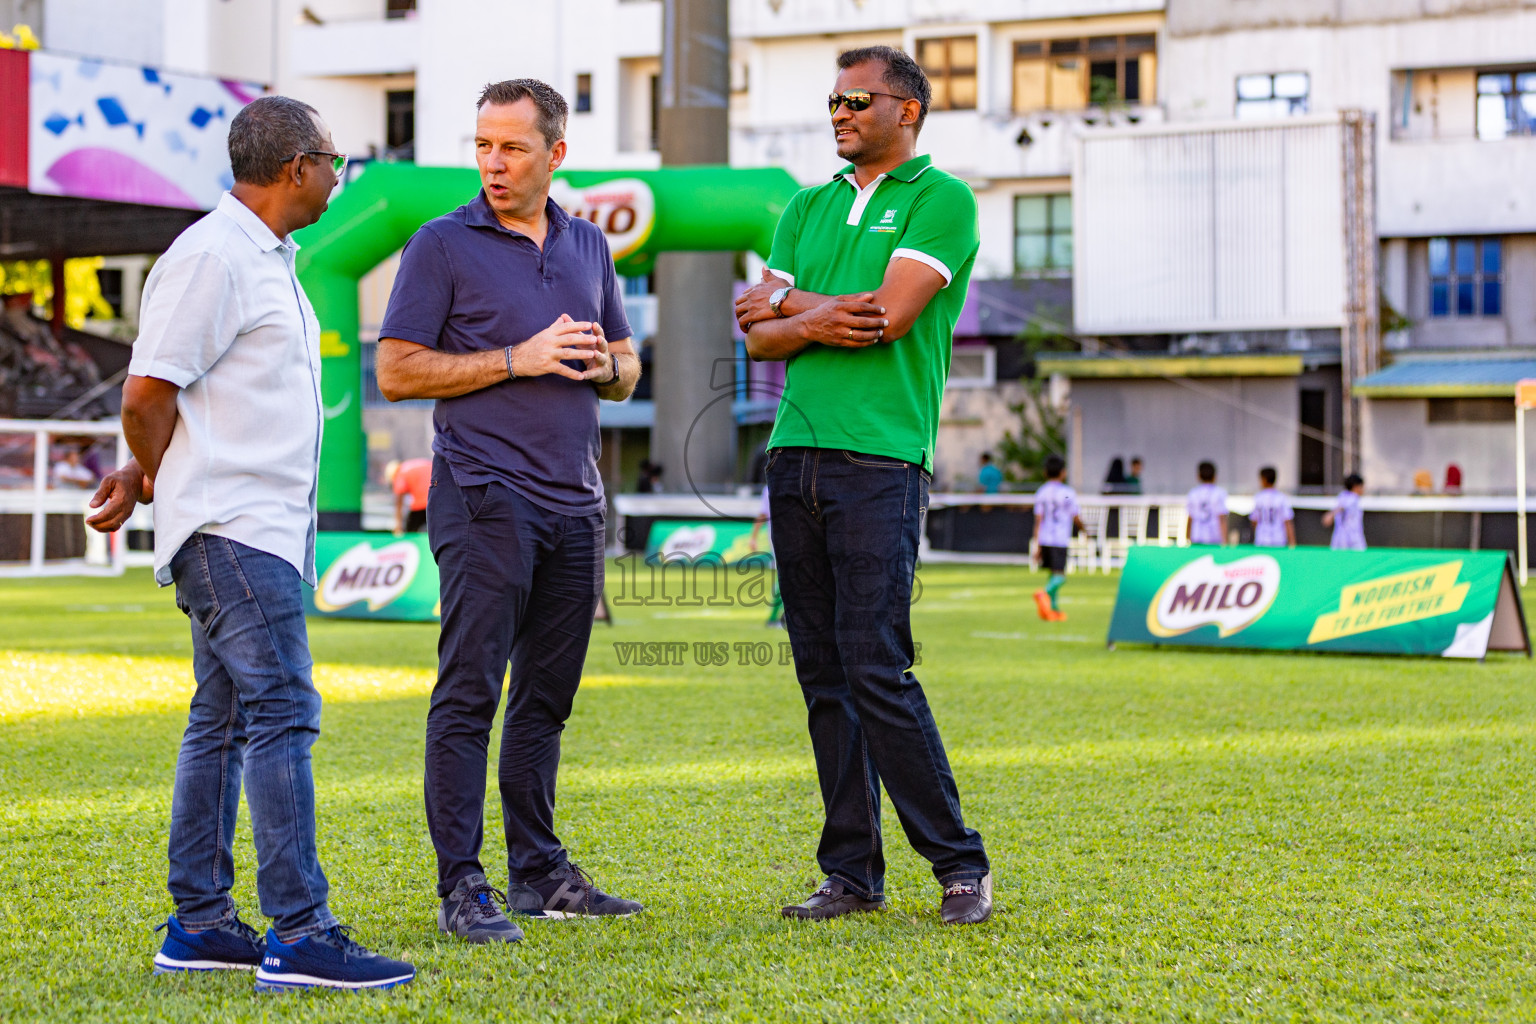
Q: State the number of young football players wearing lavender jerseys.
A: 4